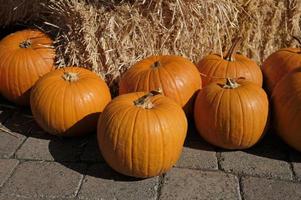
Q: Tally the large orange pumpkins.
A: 8